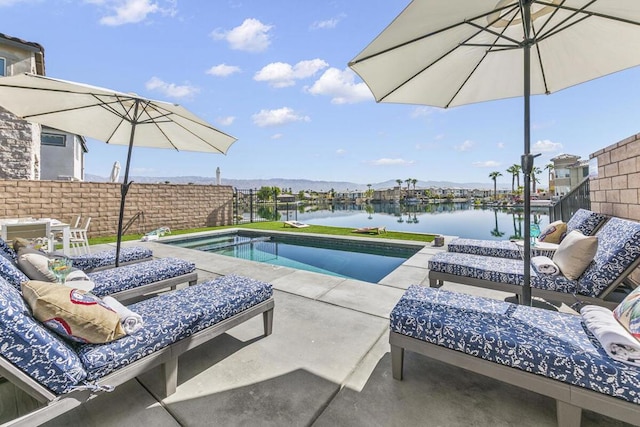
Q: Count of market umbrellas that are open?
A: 2